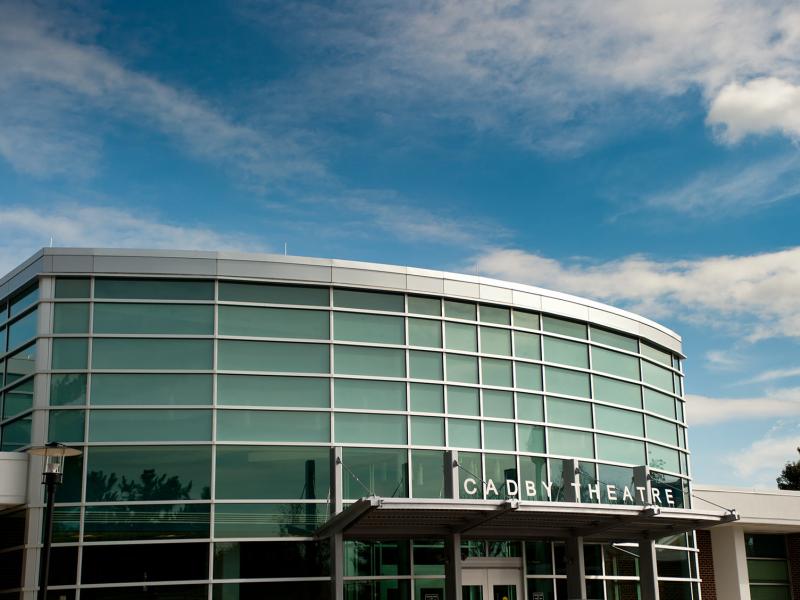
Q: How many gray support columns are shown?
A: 4